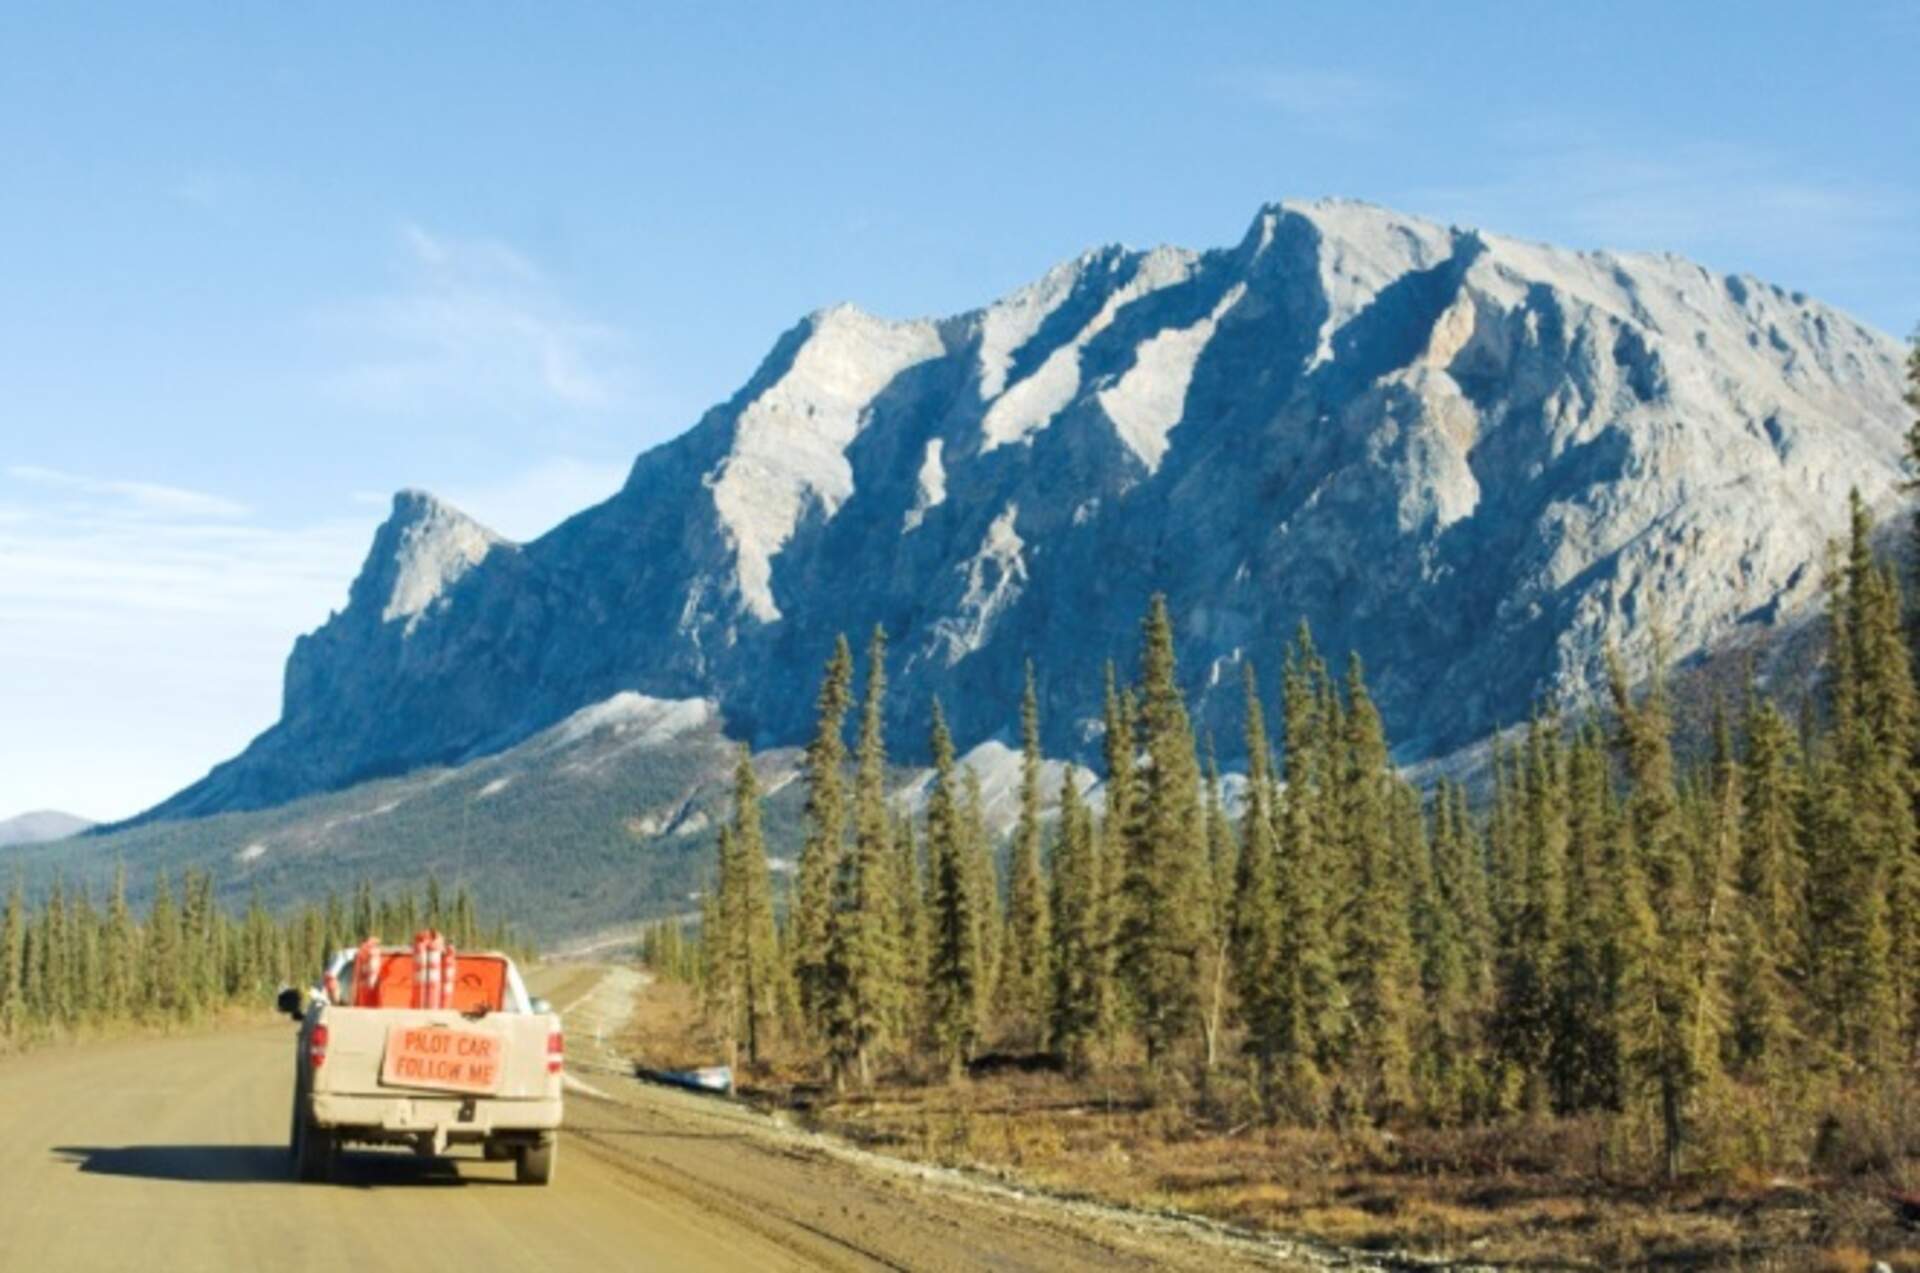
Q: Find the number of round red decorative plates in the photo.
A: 0